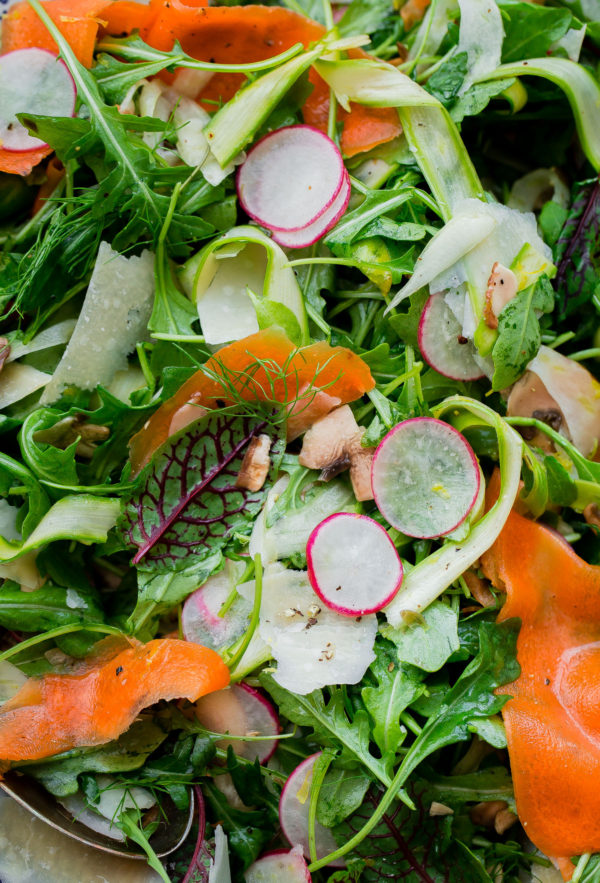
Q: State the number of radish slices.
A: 10